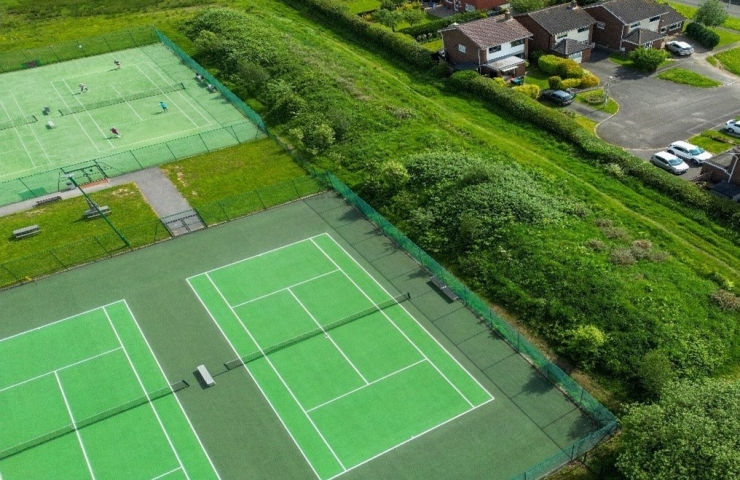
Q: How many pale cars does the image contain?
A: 4